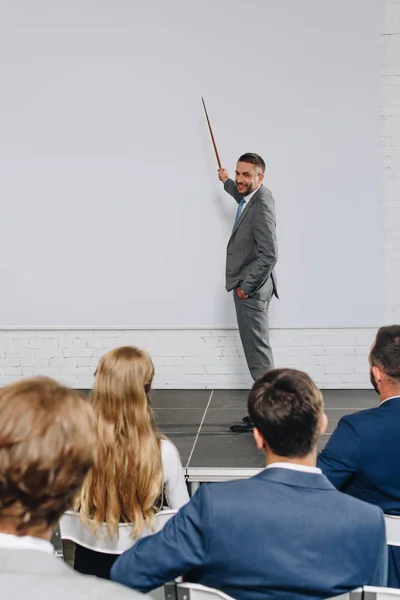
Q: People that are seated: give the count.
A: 4